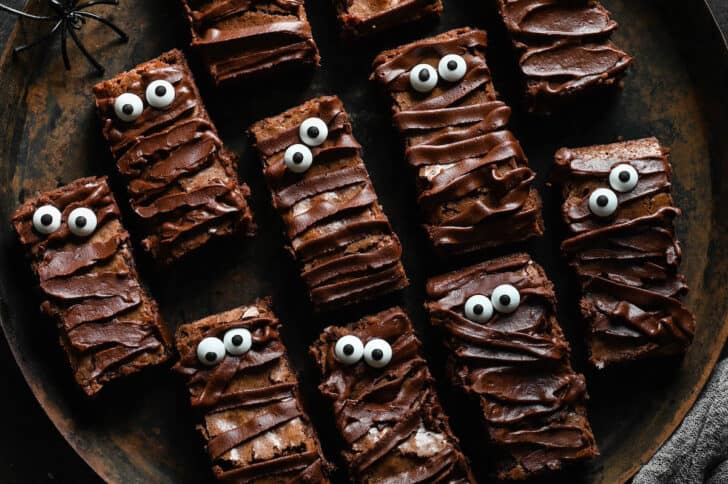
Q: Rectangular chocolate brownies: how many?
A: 11